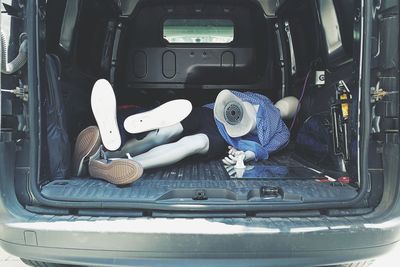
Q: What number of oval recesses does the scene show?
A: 3